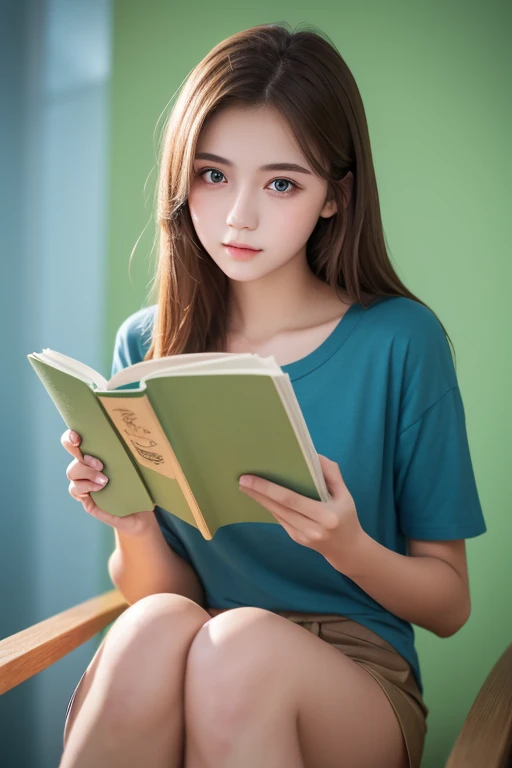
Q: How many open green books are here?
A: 1